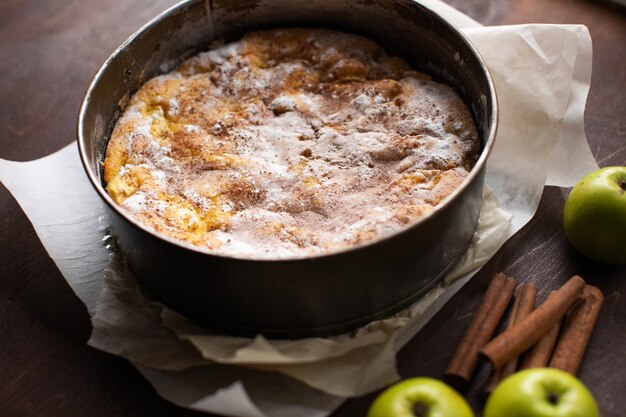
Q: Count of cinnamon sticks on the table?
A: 5